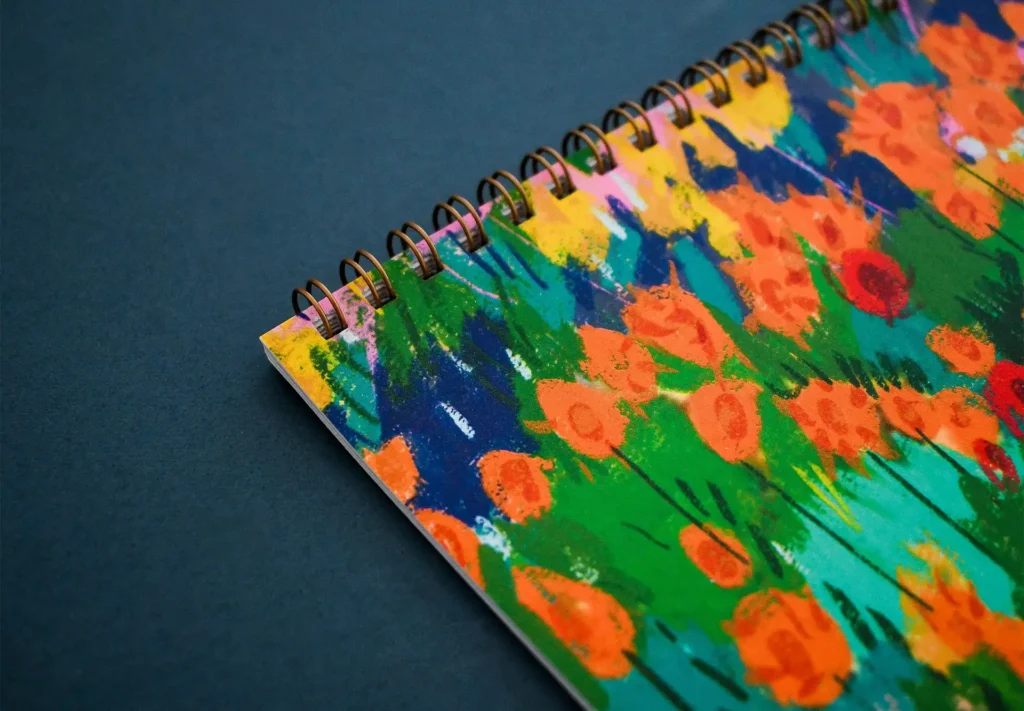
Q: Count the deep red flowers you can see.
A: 3